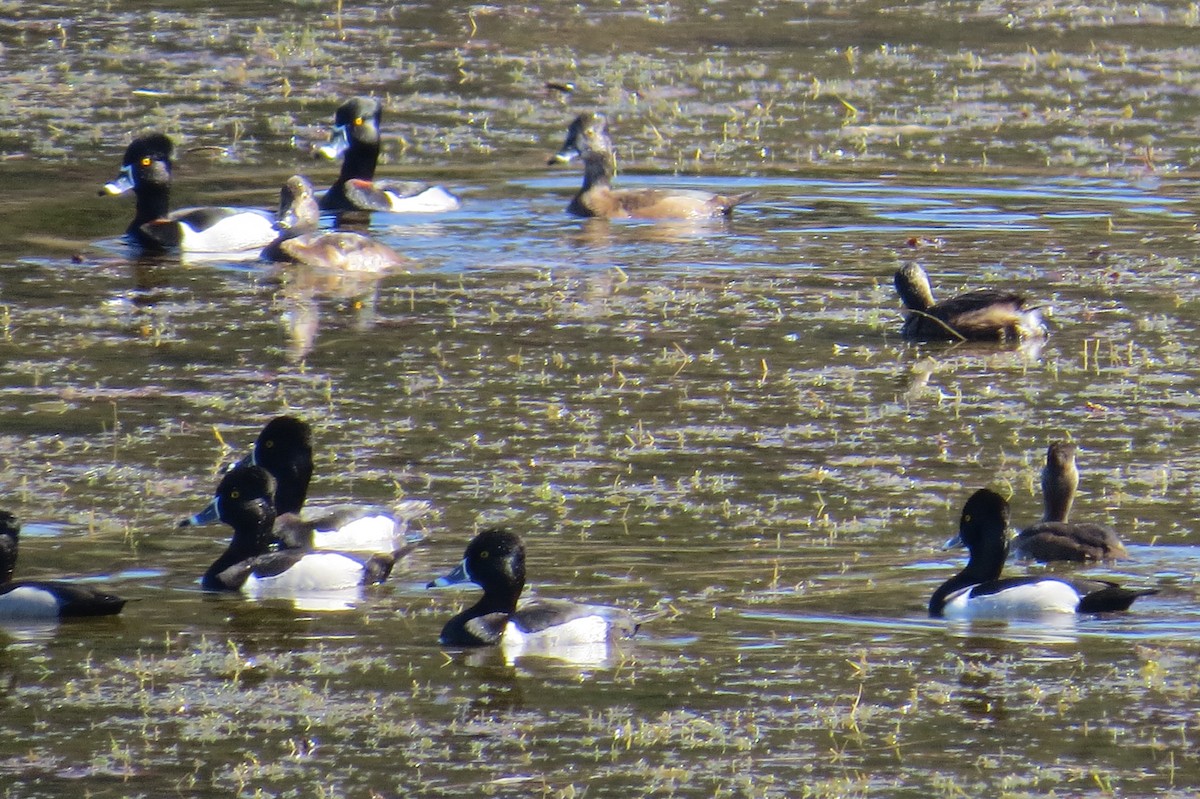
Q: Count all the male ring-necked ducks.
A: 7